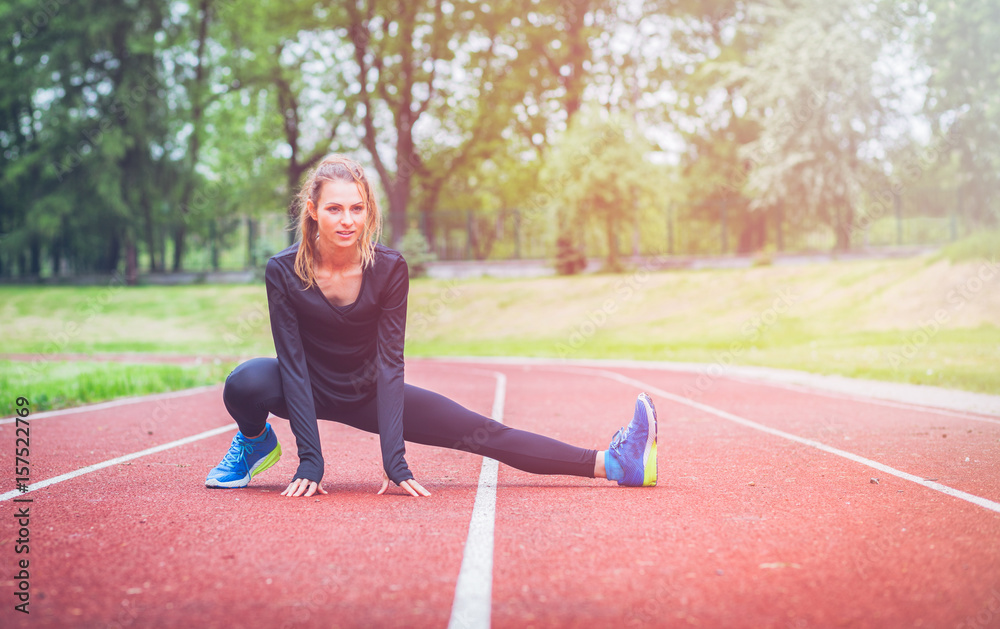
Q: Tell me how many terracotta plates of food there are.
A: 0